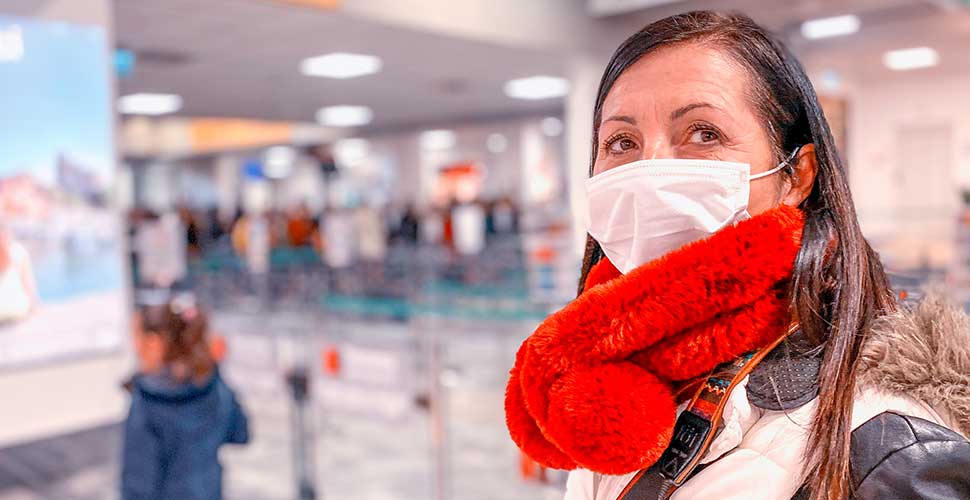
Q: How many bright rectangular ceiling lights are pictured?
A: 6